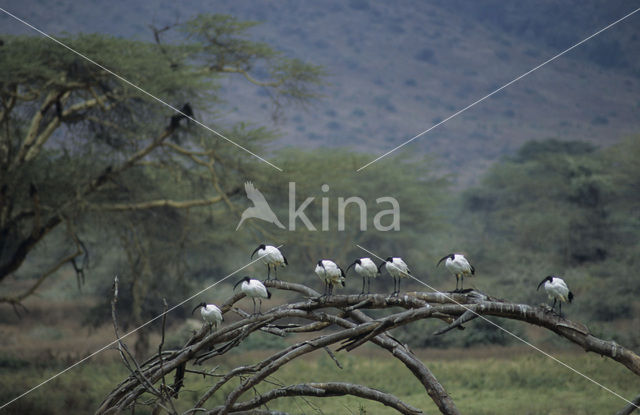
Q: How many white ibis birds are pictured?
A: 8